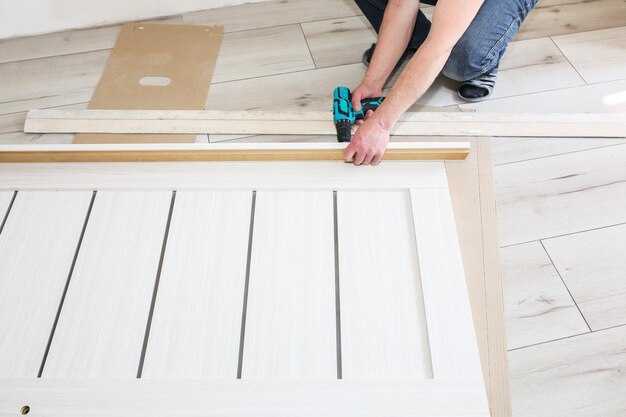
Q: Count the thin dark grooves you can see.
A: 5